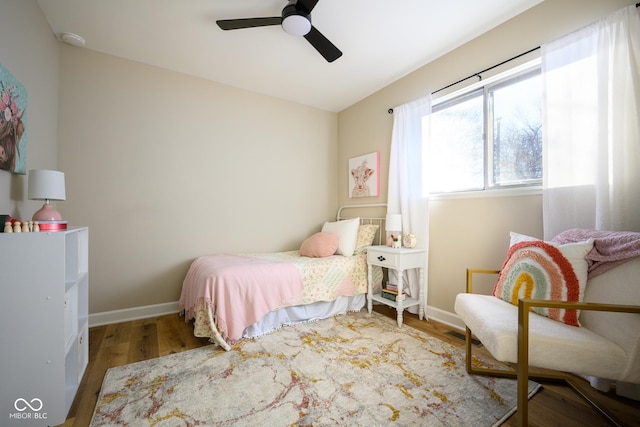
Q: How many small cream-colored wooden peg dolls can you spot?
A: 5